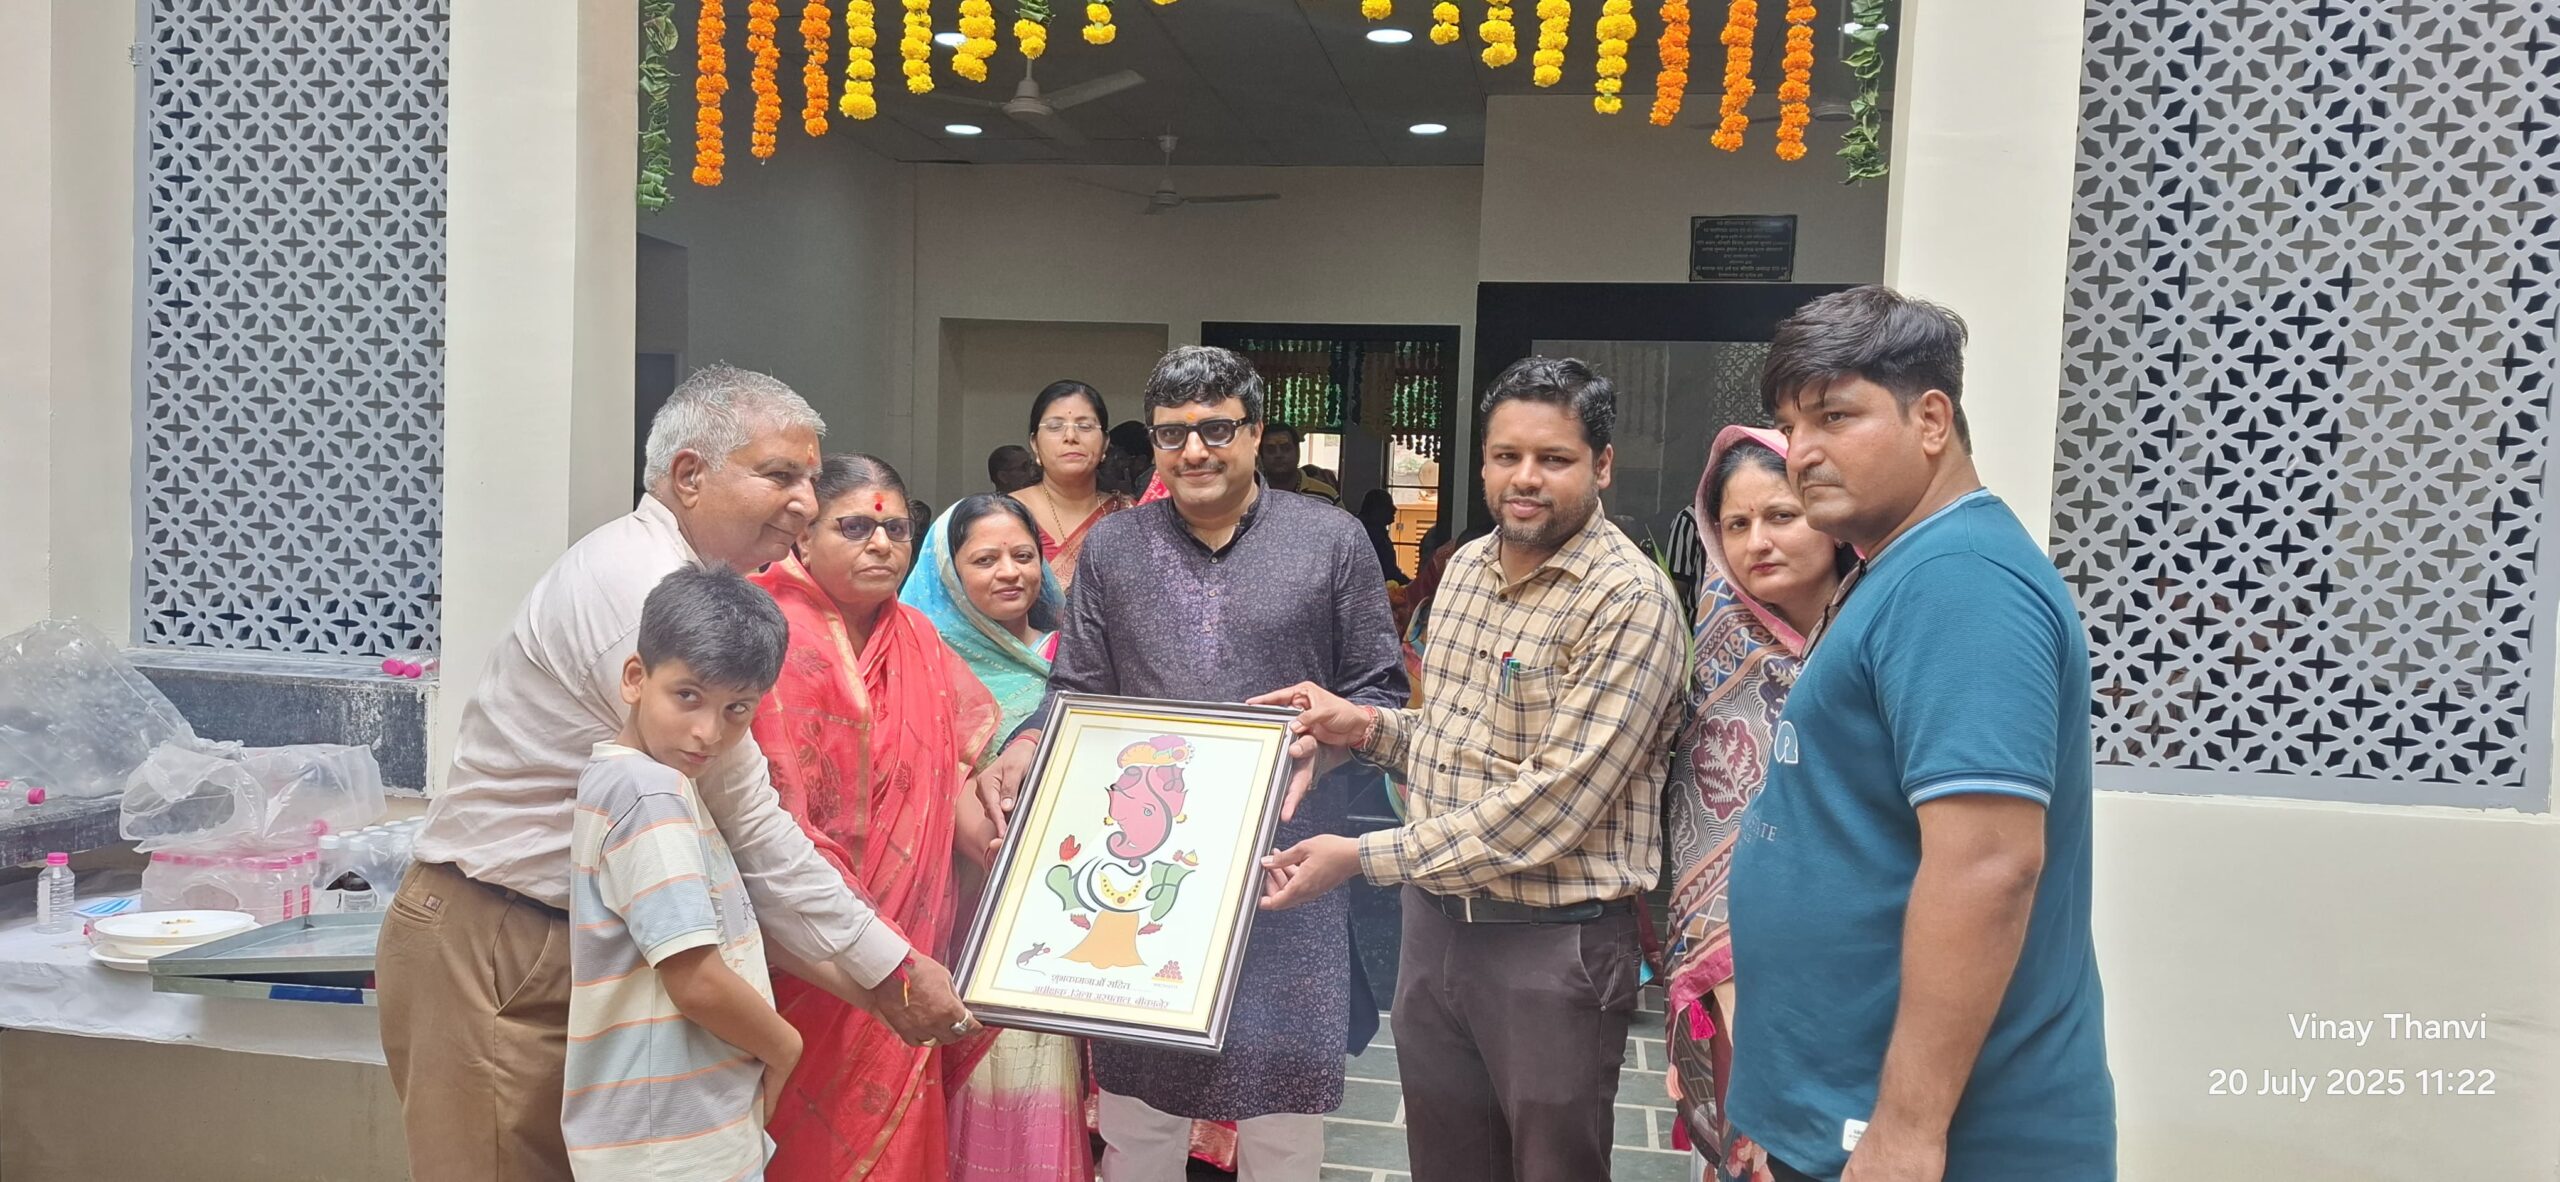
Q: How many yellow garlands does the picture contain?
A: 11